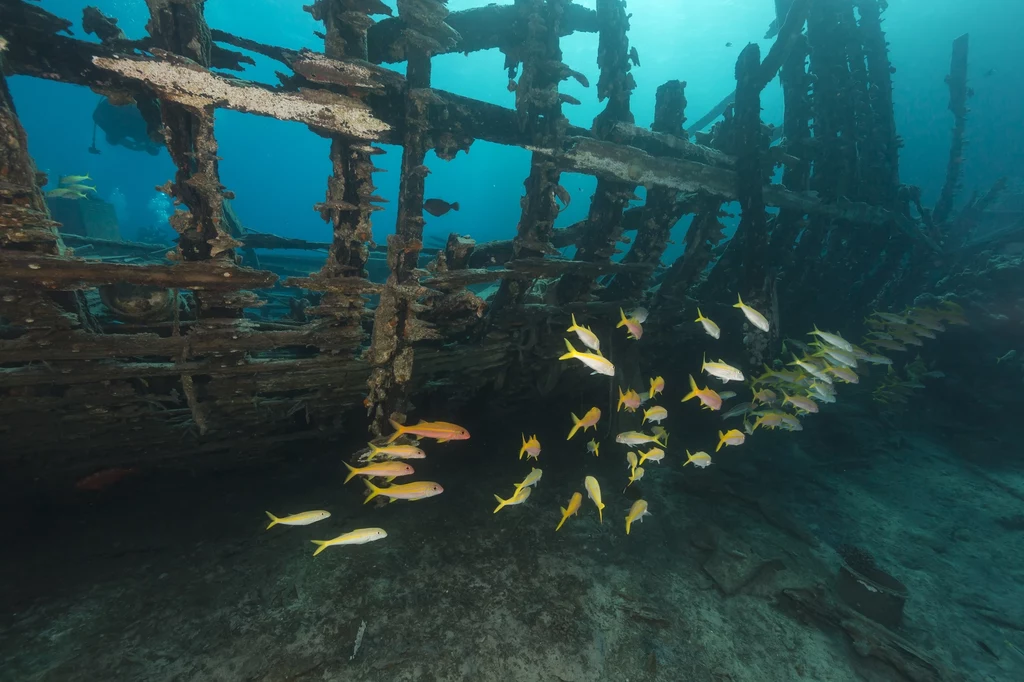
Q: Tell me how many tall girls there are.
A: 0